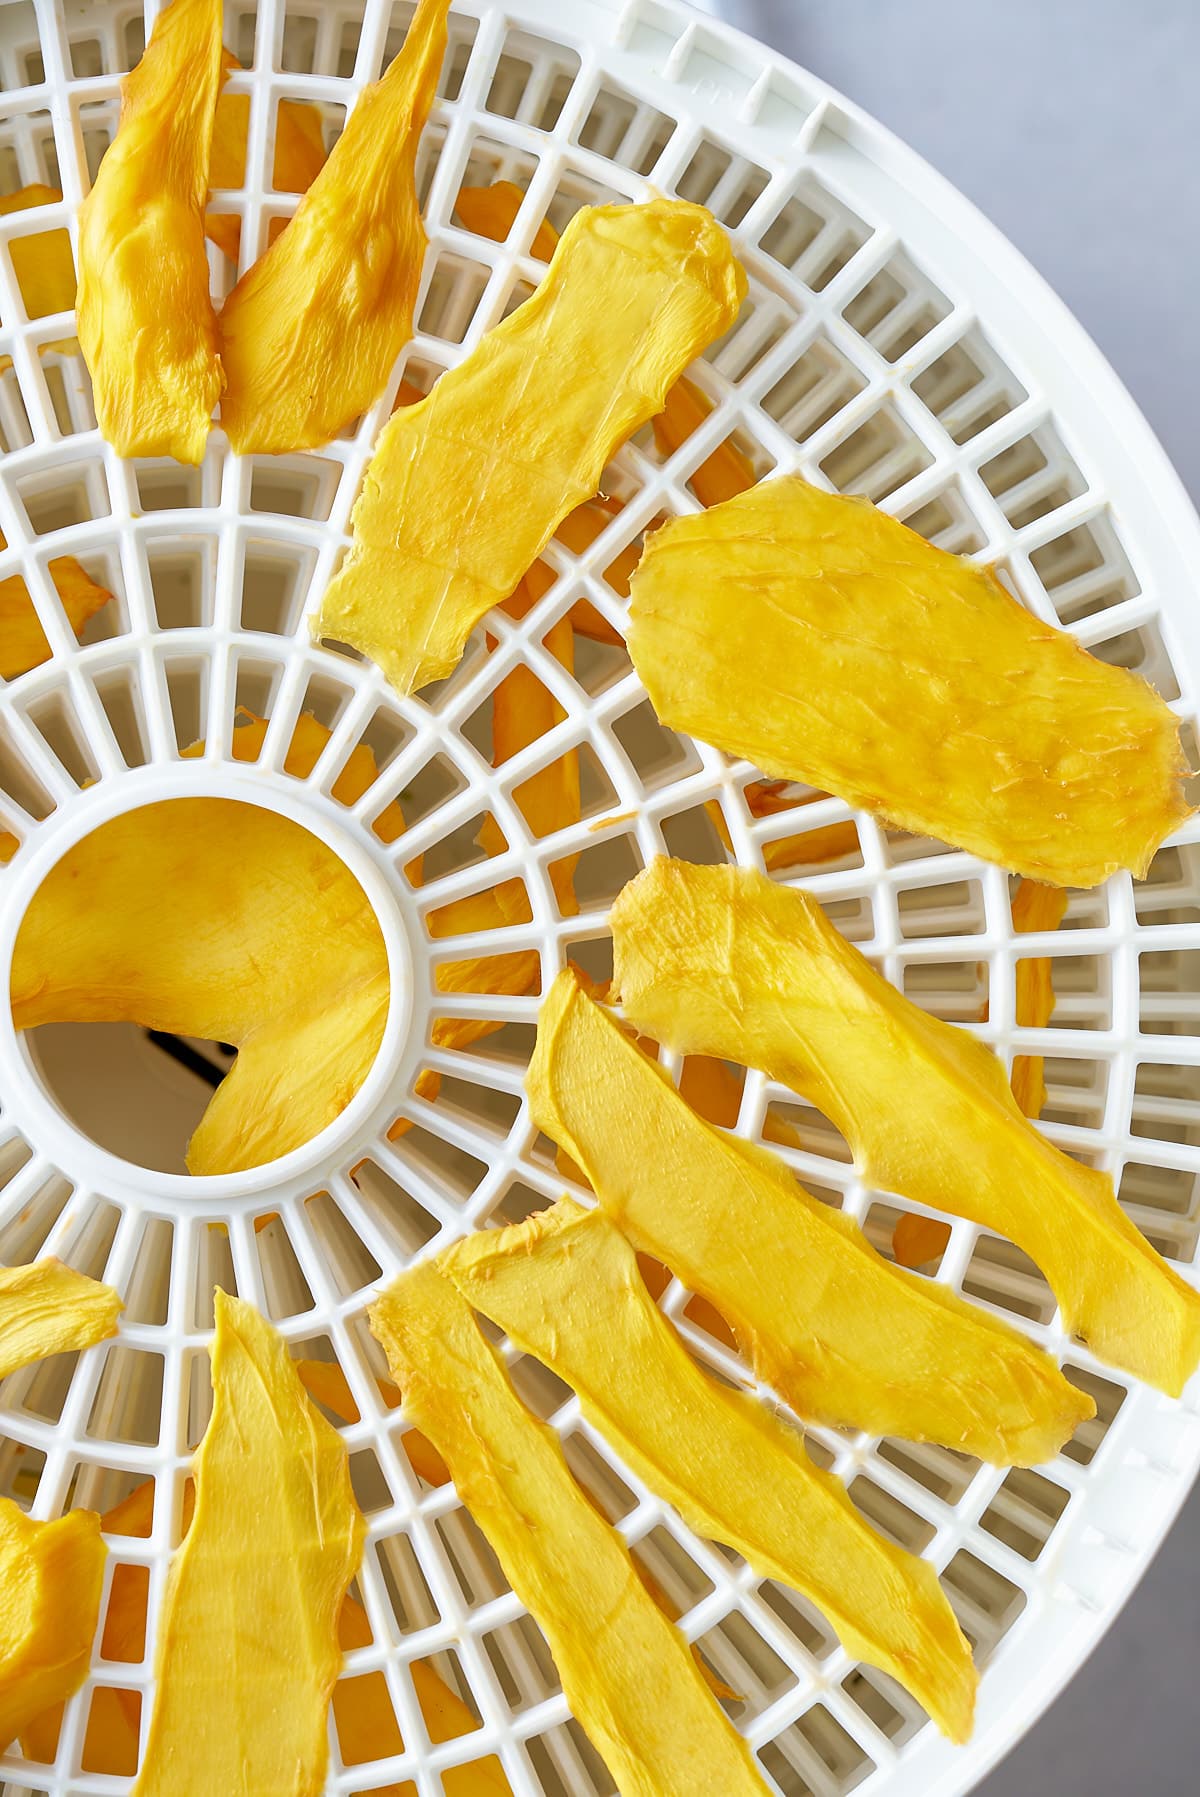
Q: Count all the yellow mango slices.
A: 11